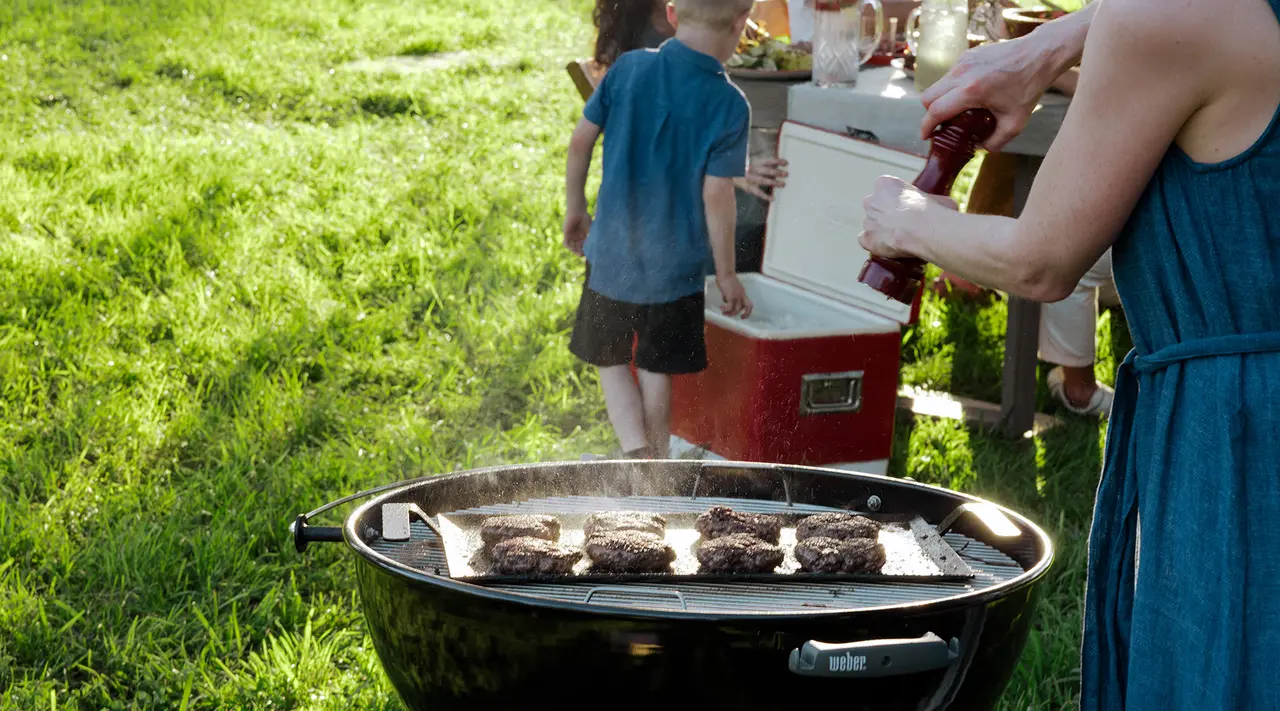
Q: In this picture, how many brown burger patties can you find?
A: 8